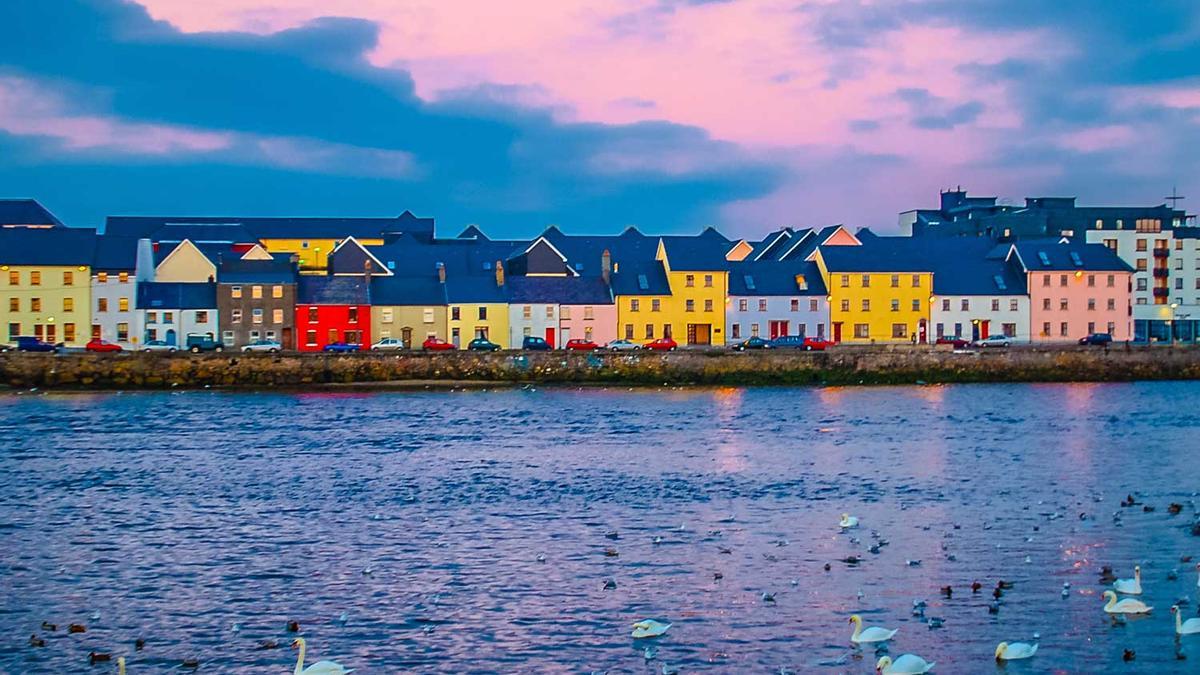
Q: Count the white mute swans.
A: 11